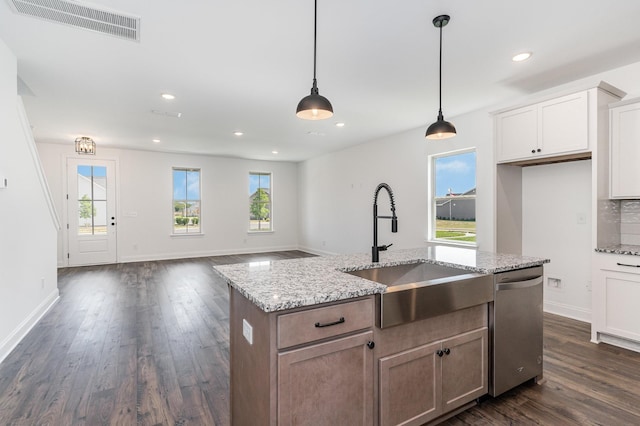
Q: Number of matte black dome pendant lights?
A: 2